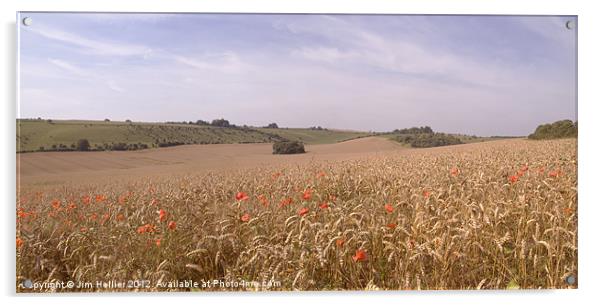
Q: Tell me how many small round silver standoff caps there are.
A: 4